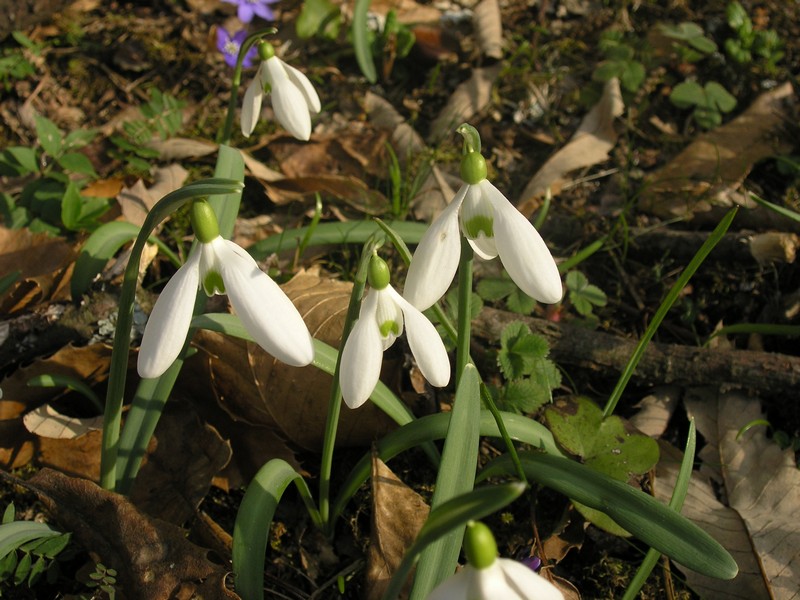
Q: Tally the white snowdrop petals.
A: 15